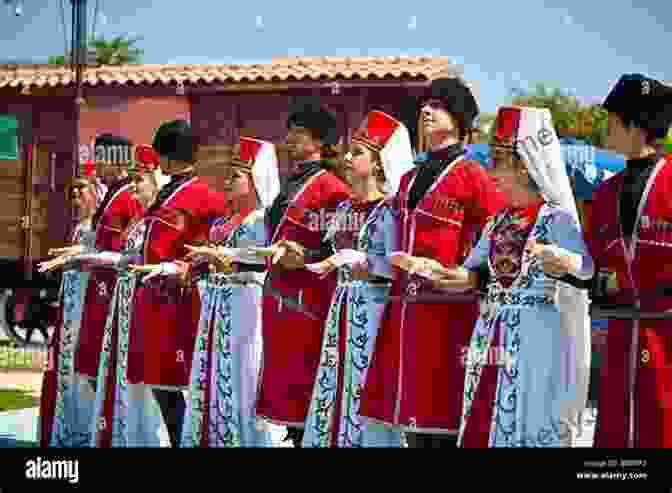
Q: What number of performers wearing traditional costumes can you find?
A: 10